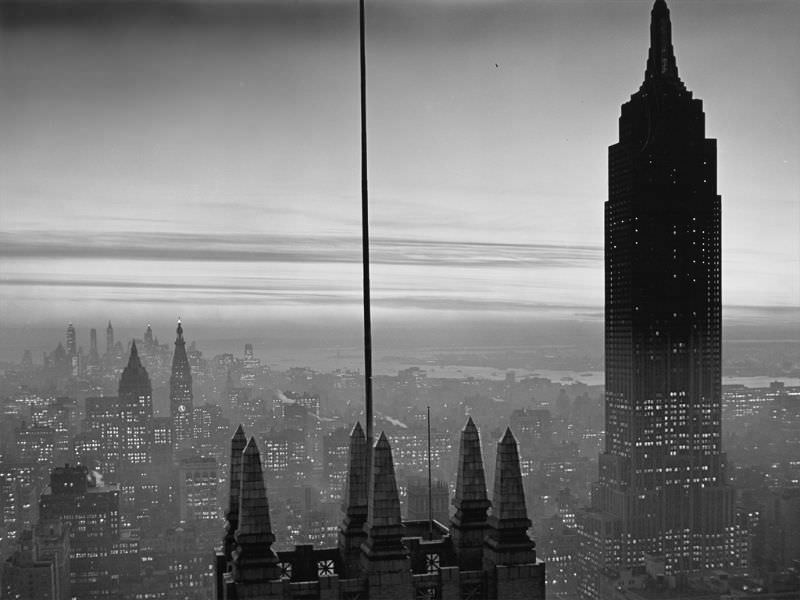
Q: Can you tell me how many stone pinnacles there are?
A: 6